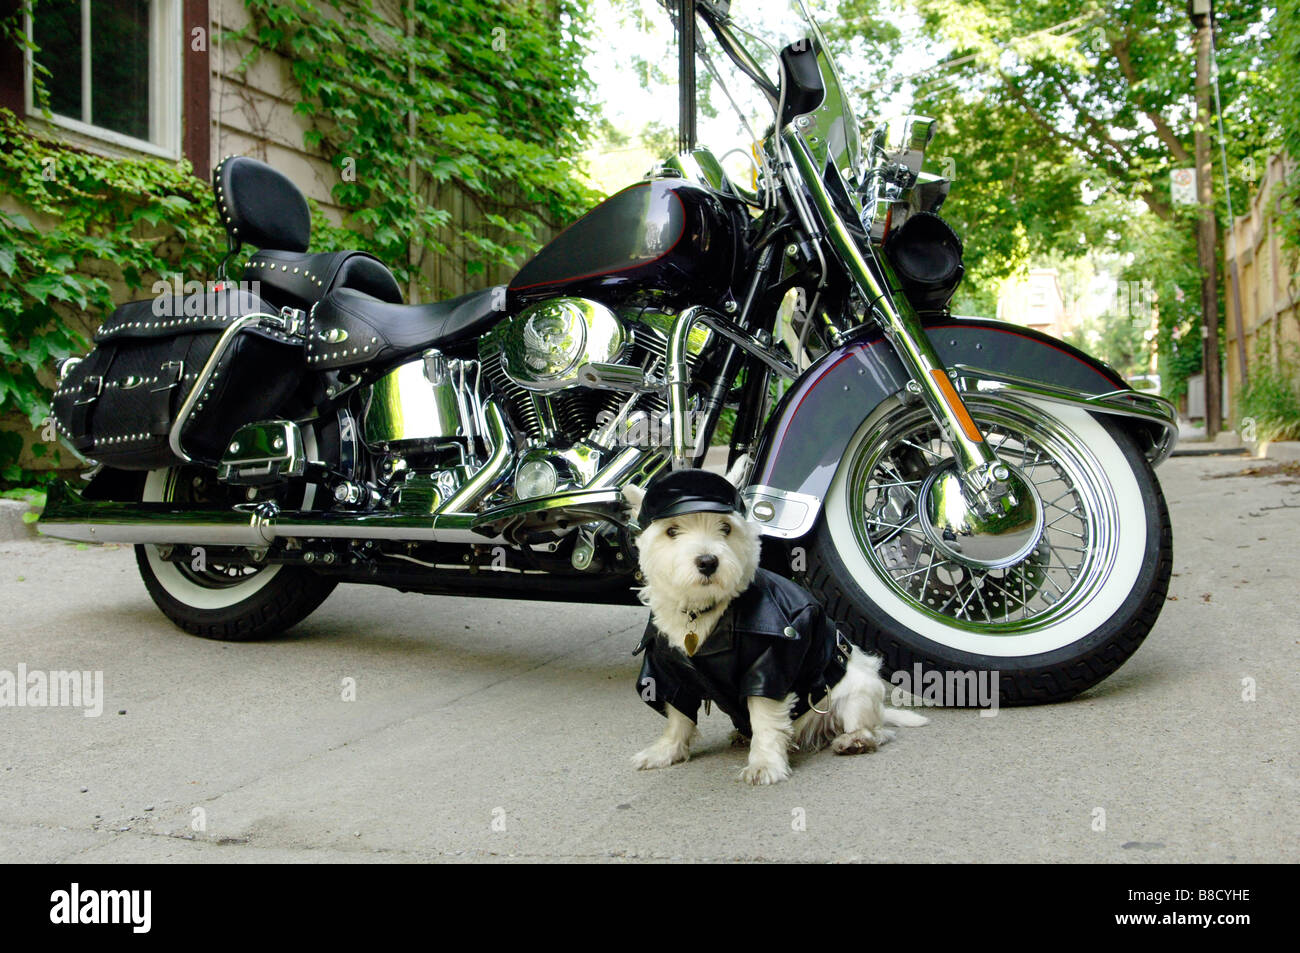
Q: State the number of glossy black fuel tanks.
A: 1